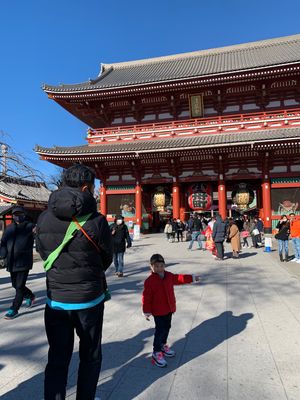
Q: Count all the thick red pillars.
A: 5